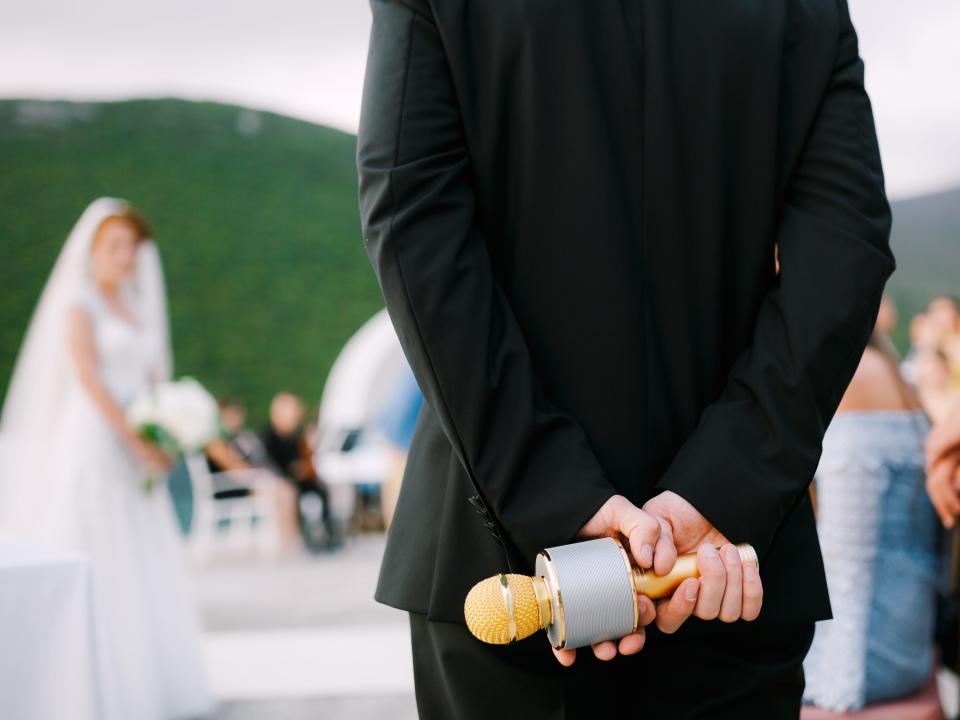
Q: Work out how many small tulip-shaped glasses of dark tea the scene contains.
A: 0